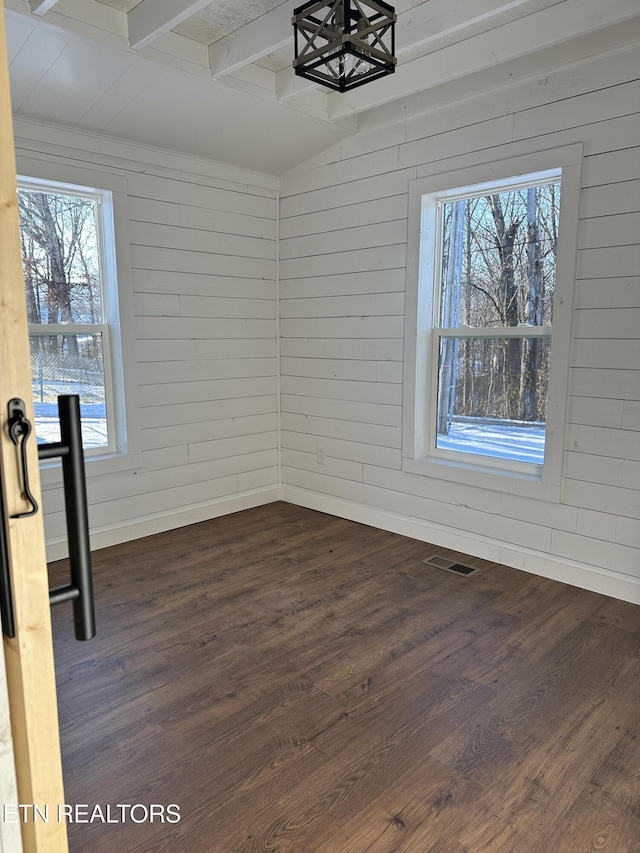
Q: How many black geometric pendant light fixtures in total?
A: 1